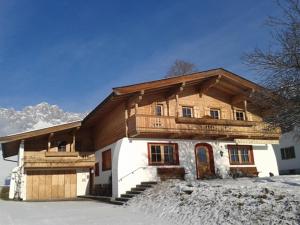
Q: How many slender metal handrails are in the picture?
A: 1